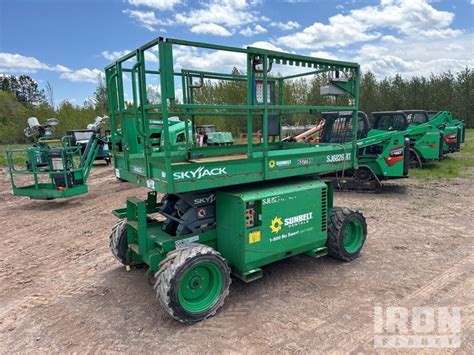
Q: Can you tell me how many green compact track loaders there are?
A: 4